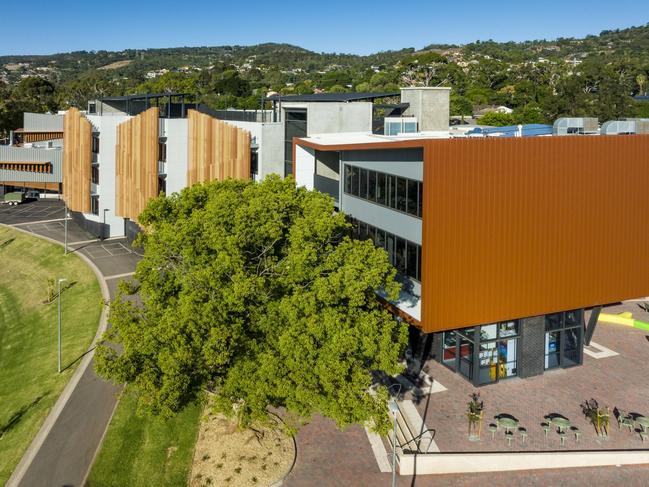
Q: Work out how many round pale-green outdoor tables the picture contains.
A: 3